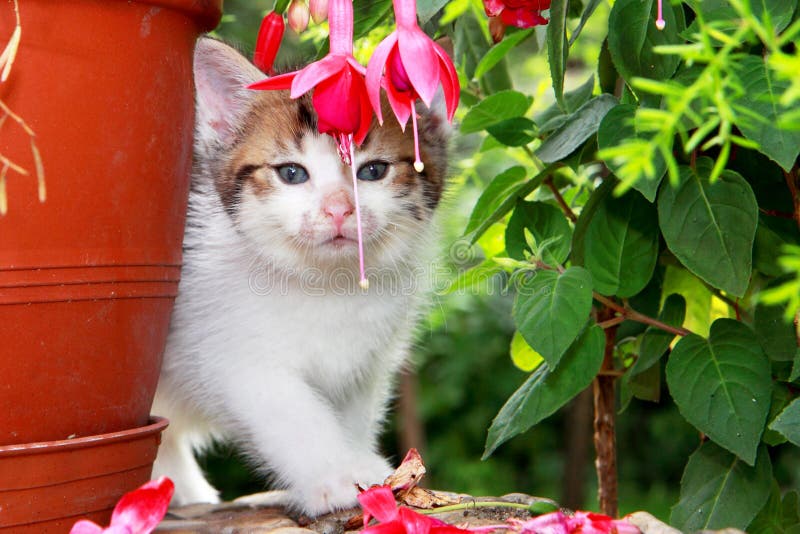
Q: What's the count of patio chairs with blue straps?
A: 0